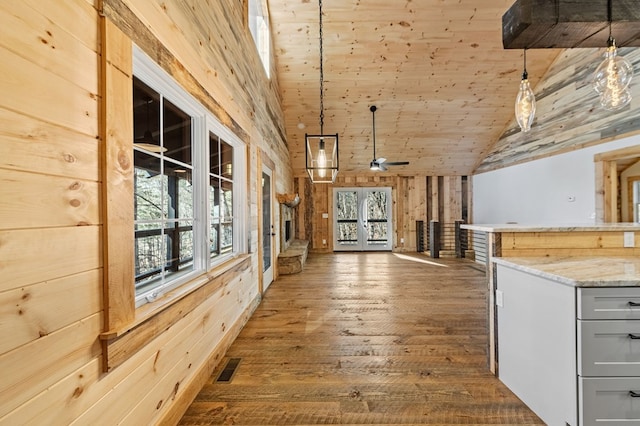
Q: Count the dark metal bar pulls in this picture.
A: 3